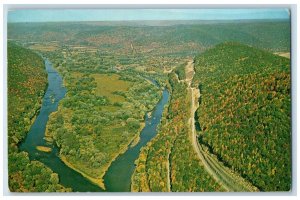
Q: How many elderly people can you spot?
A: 0